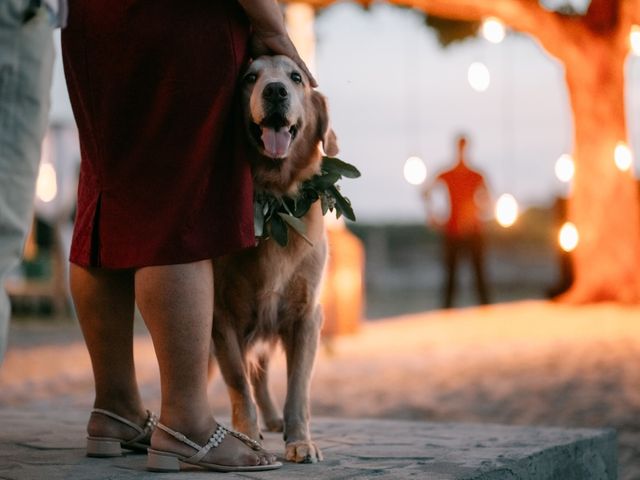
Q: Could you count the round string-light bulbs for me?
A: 9